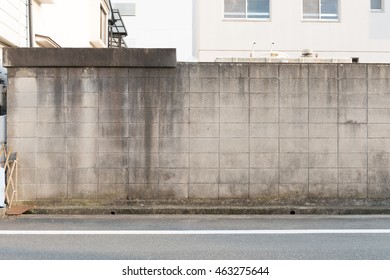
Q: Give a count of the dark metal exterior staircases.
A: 1